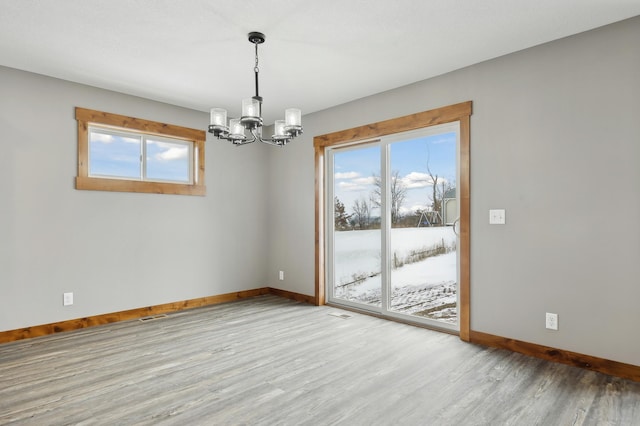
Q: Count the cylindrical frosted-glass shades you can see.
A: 5